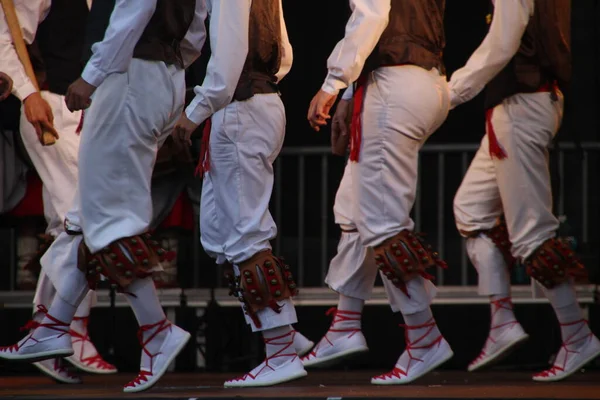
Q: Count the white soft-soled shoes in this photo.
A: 10